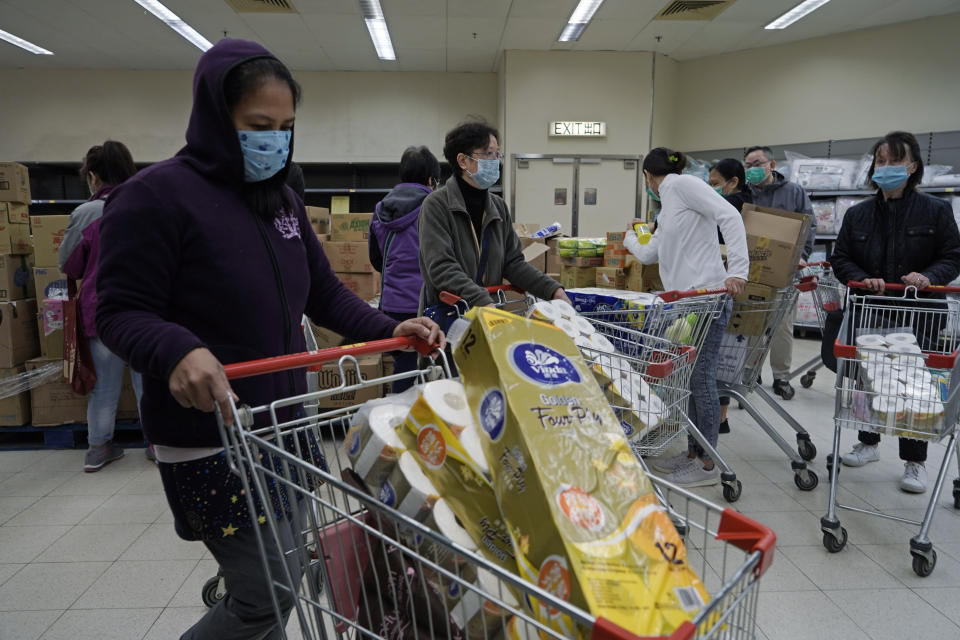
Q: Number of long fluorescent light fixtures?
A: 5